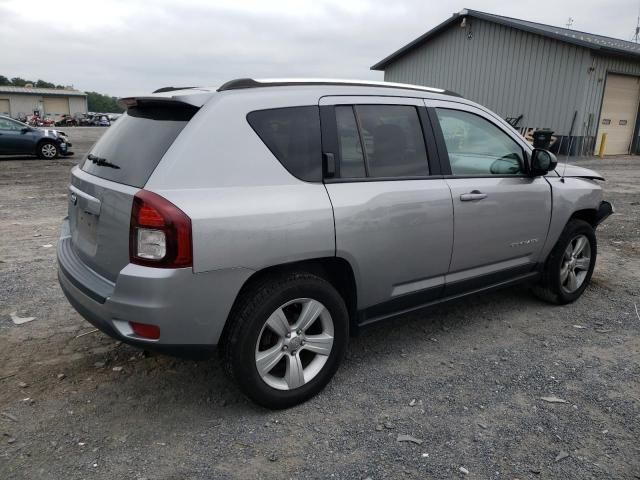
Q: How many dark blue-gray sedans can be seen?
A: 1